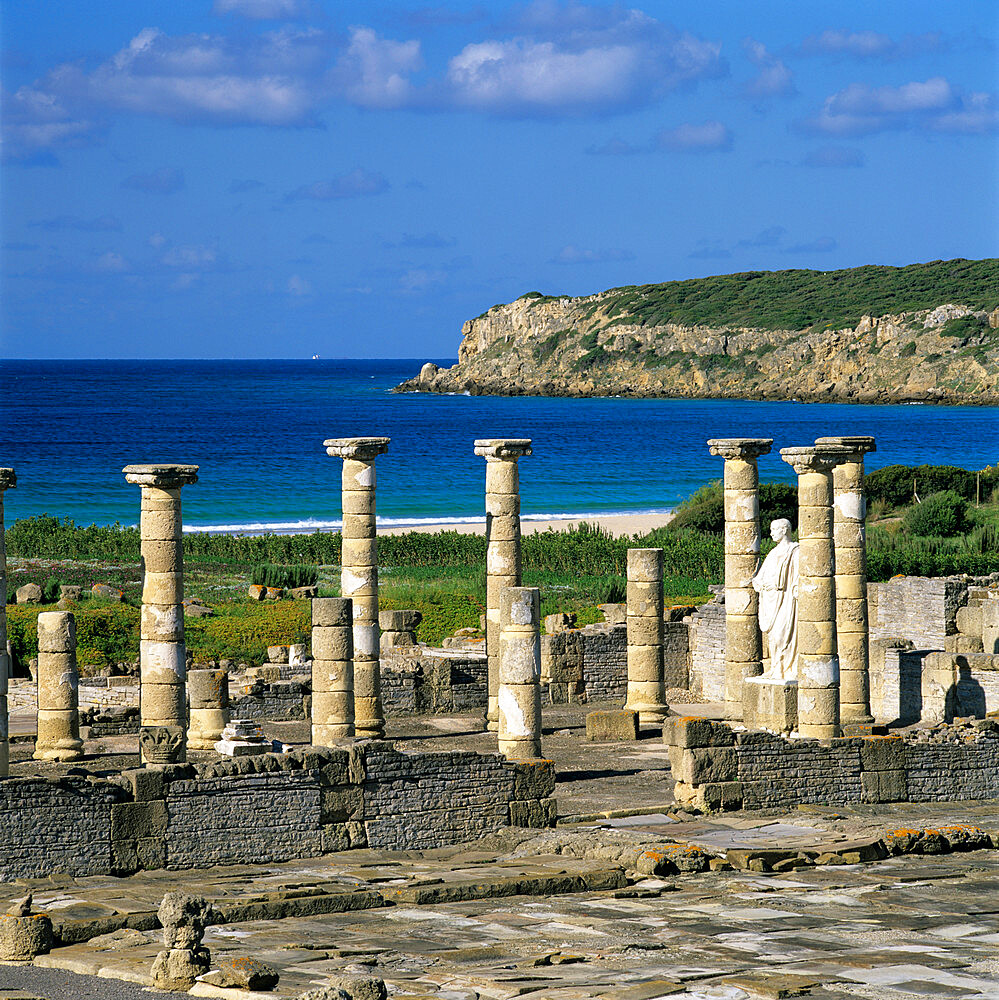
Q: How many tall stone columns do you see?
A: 7